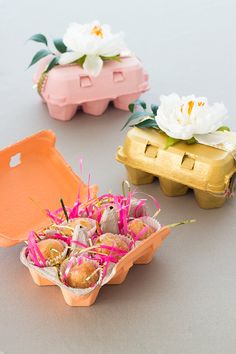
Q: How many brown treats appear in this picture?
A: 5